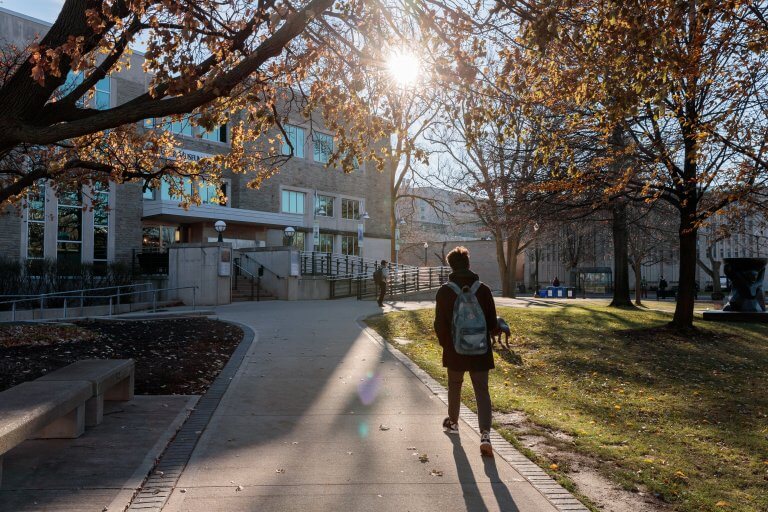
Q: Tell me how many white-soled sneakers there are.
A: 2